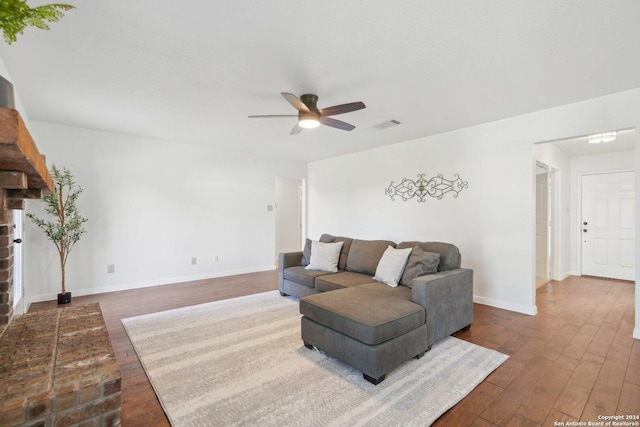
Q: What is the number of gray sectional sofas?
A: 1